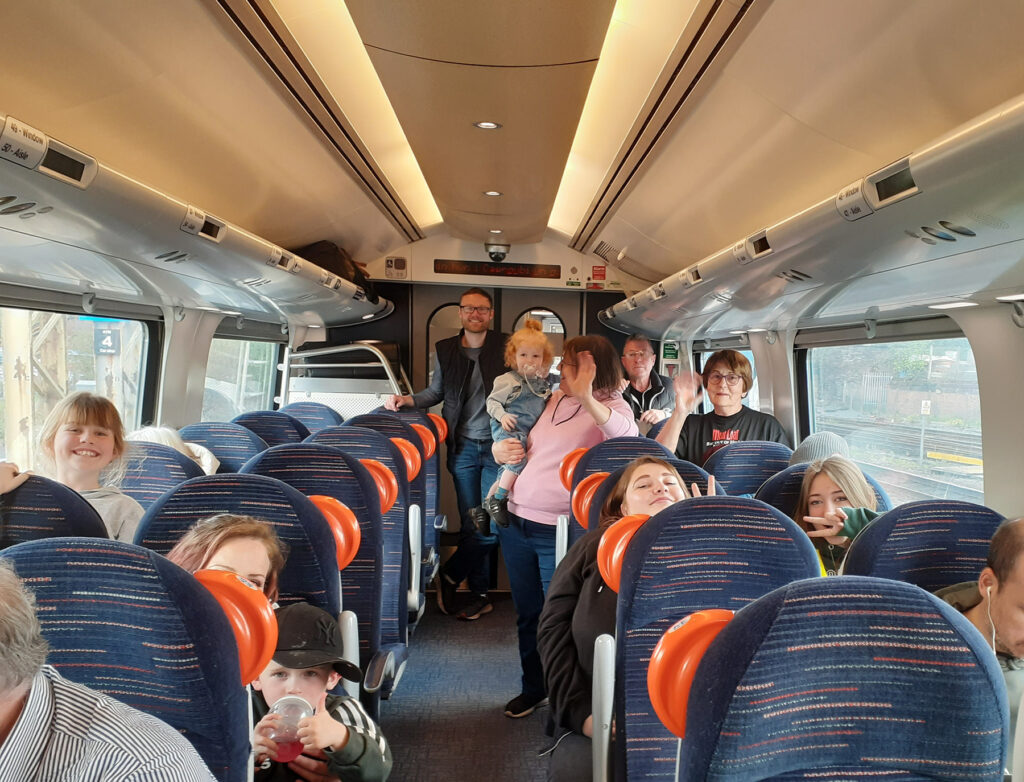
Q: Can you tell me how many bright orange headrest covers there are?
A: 10